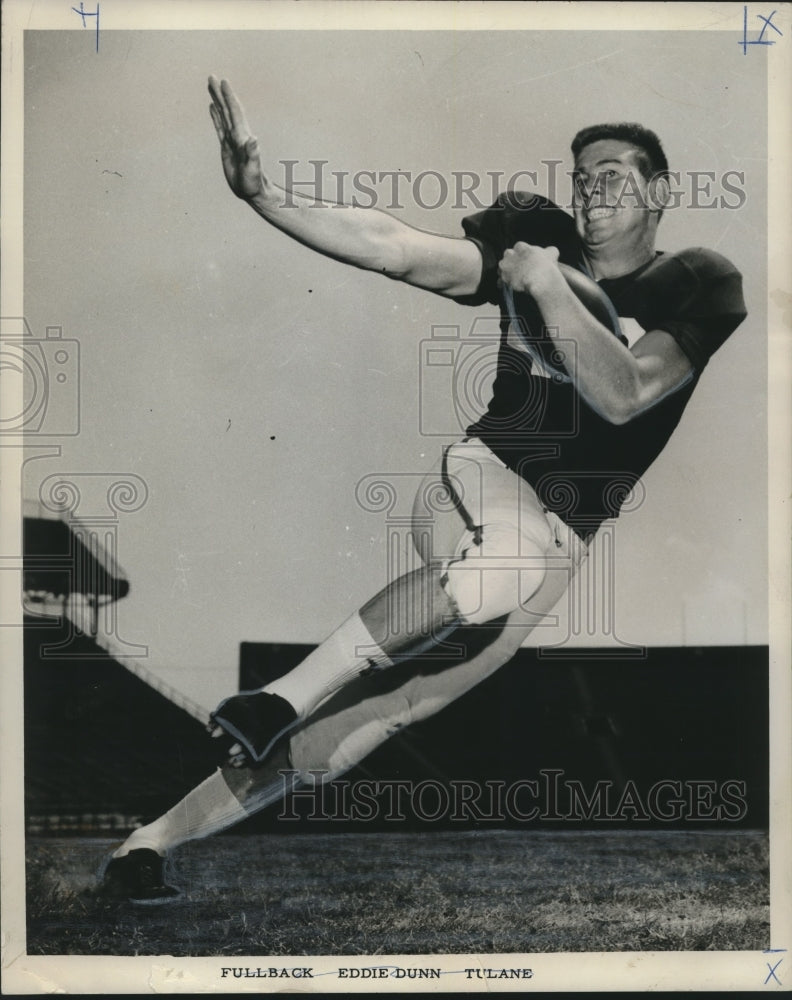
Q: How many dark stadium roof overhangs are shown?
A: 1